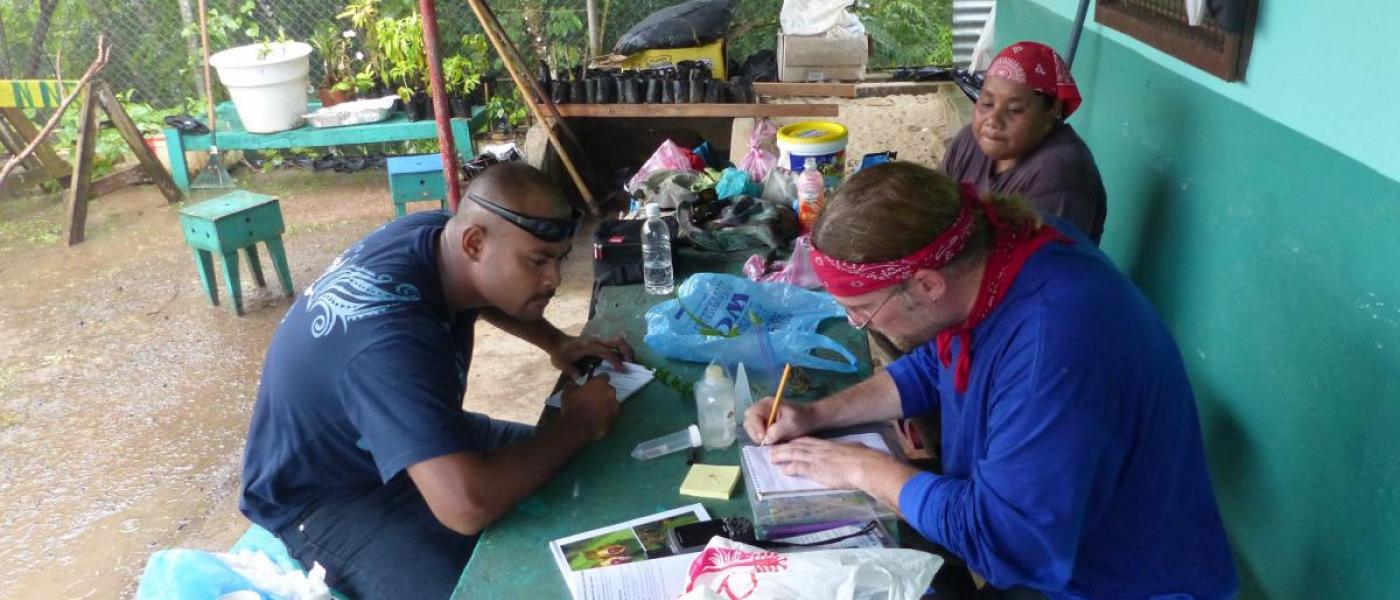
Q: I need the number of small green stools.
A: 2